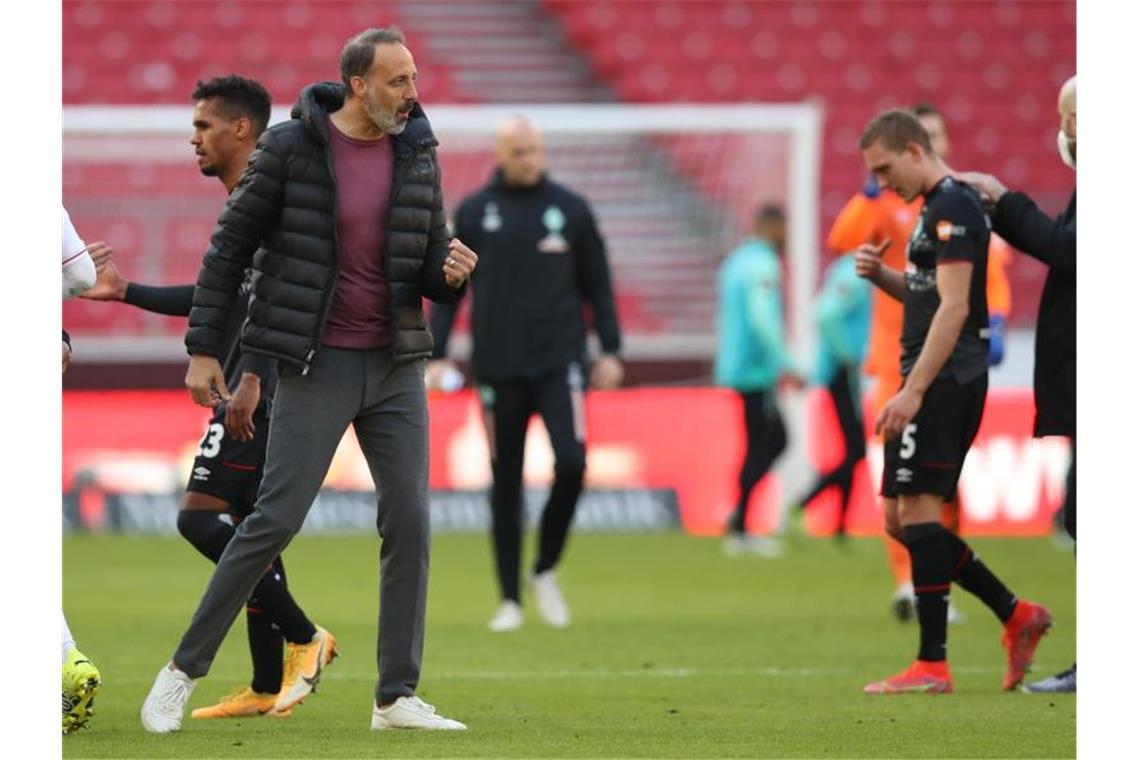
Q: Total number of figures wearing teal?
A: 2